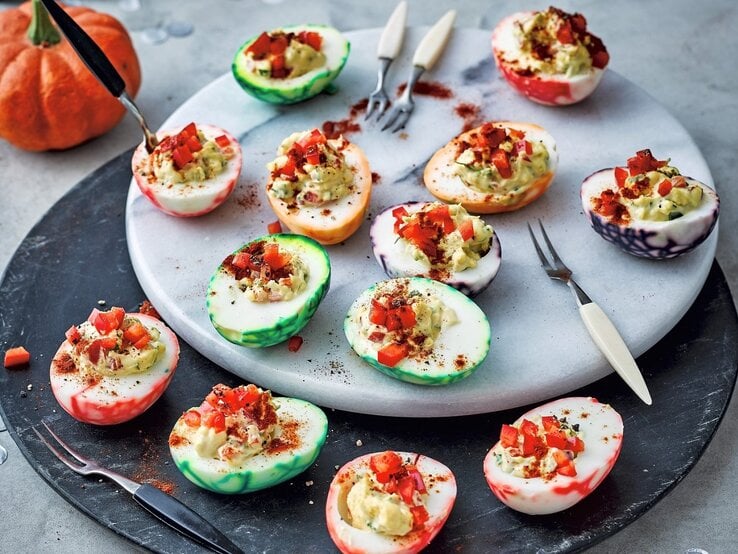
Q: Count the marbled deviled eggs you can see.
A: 13